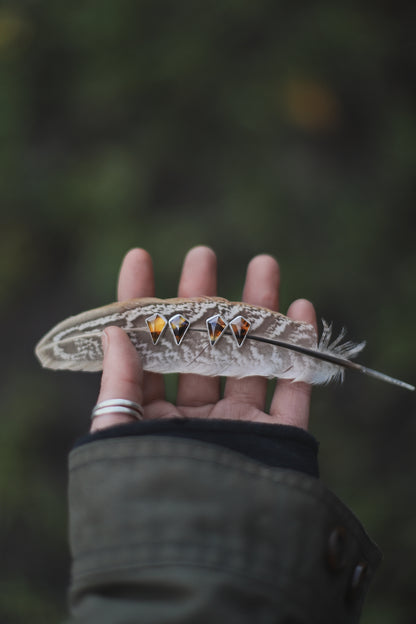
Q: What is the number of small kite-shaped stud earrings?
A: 4